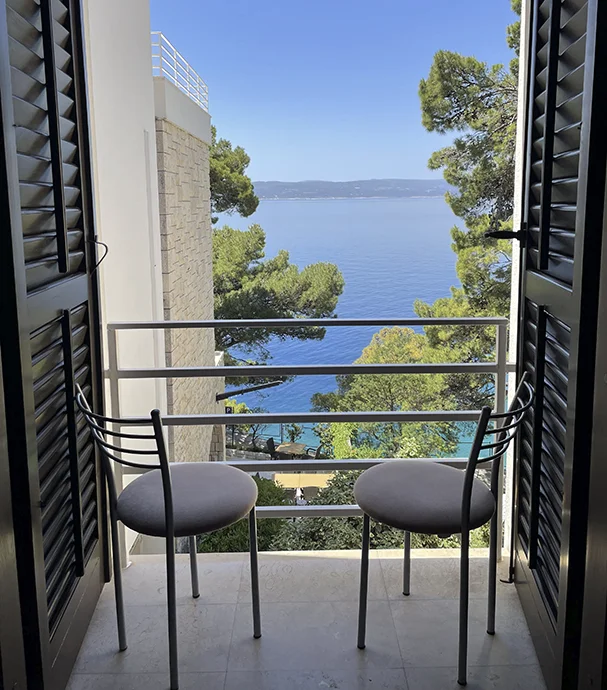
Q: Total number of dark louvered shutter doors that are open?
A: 2